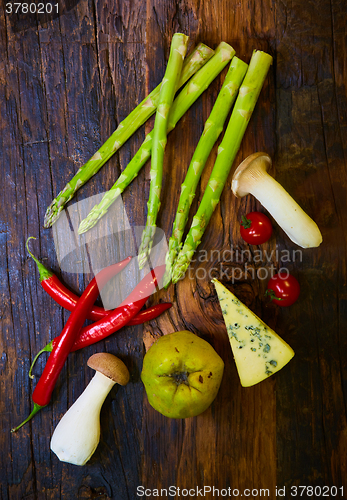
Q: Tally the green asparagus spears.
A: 5